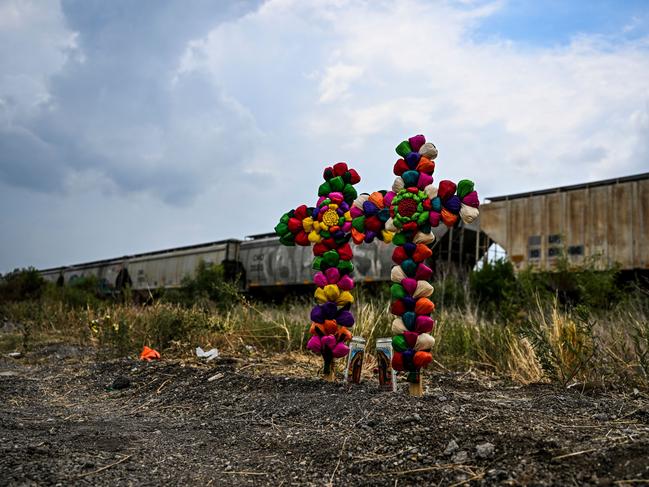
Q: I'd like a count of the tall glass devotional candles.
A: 2